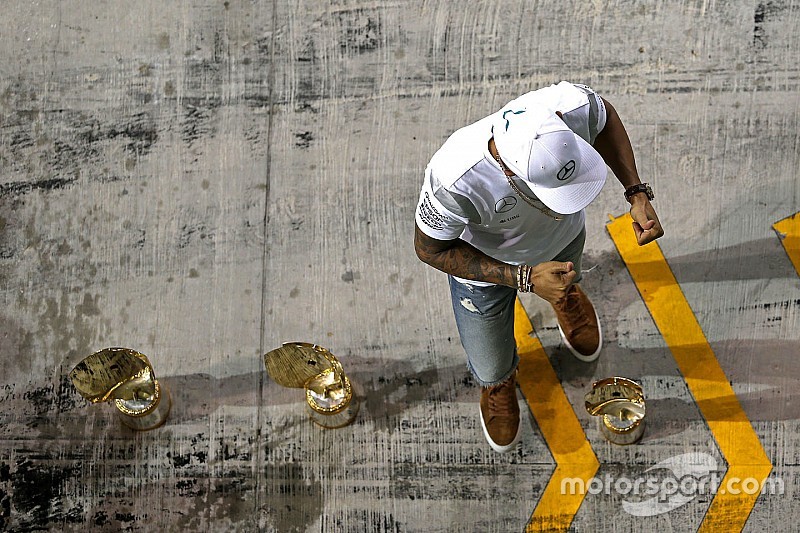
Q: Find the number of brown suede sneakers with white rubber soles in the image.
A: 2